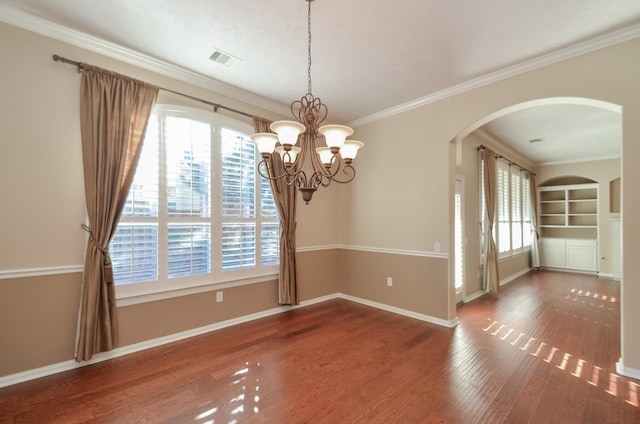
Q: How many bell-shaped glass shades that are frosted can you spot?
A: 6